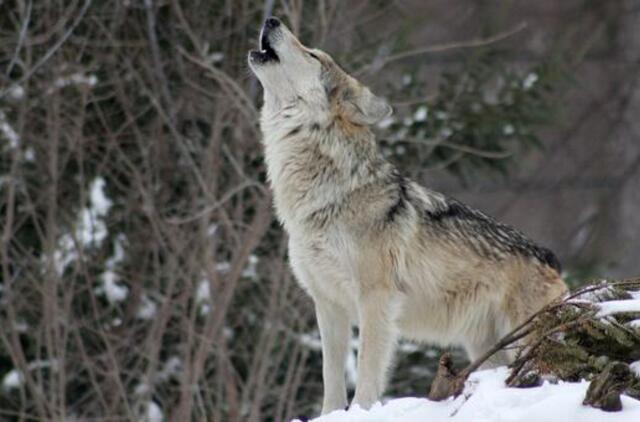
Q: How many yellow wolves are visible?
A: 0